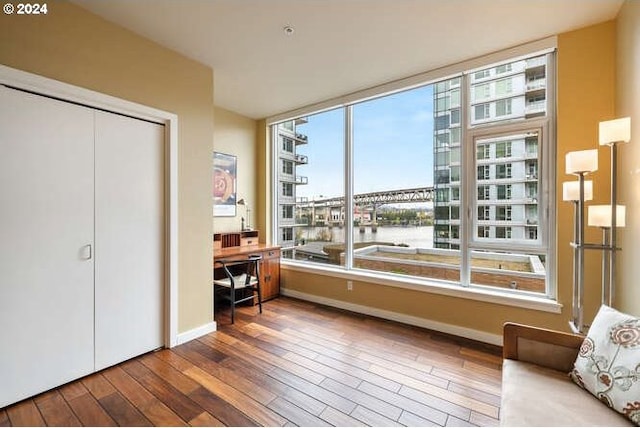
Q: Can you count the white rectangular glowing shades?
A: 4